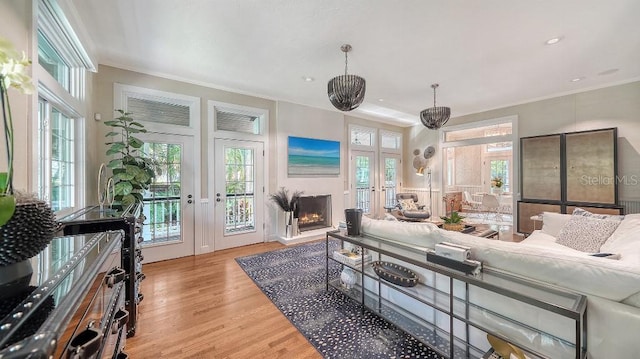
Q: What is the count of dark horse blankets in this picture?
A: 0